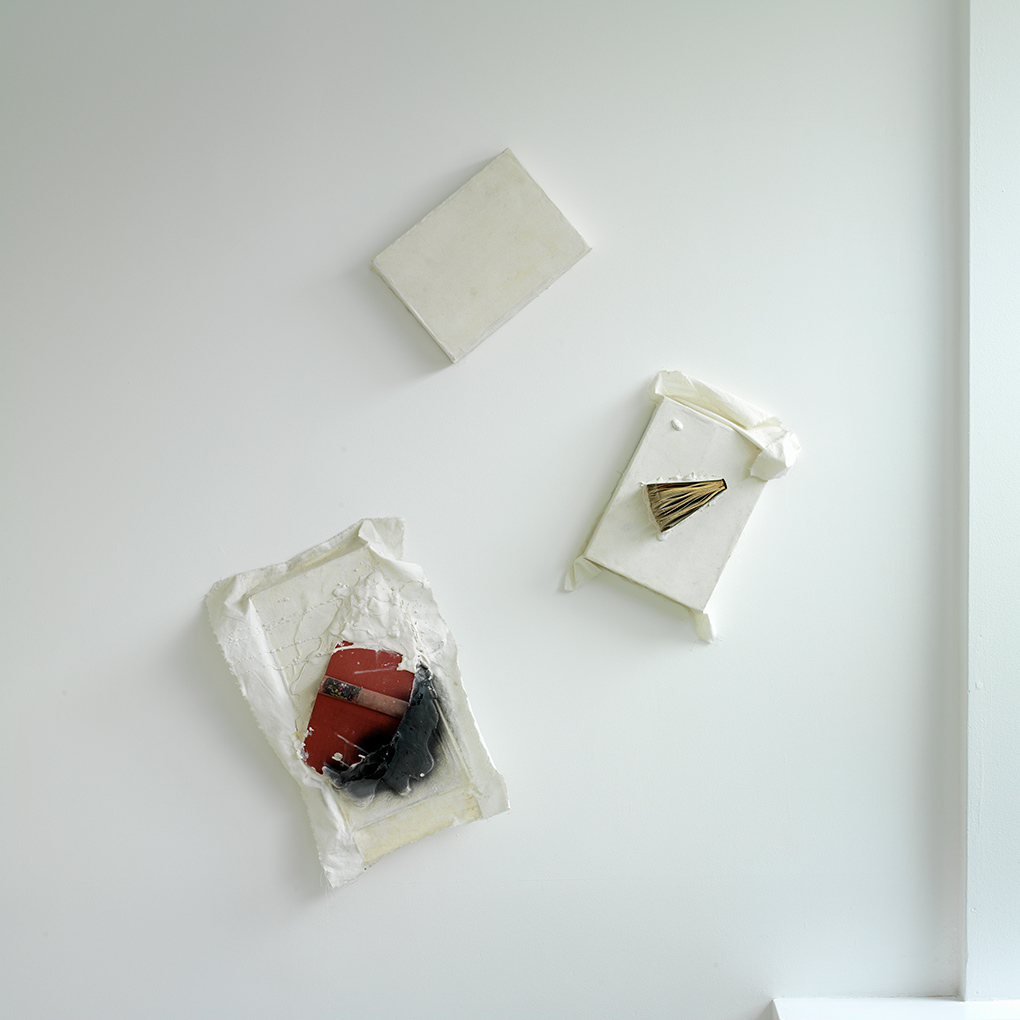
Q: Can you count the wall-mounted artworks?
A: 3